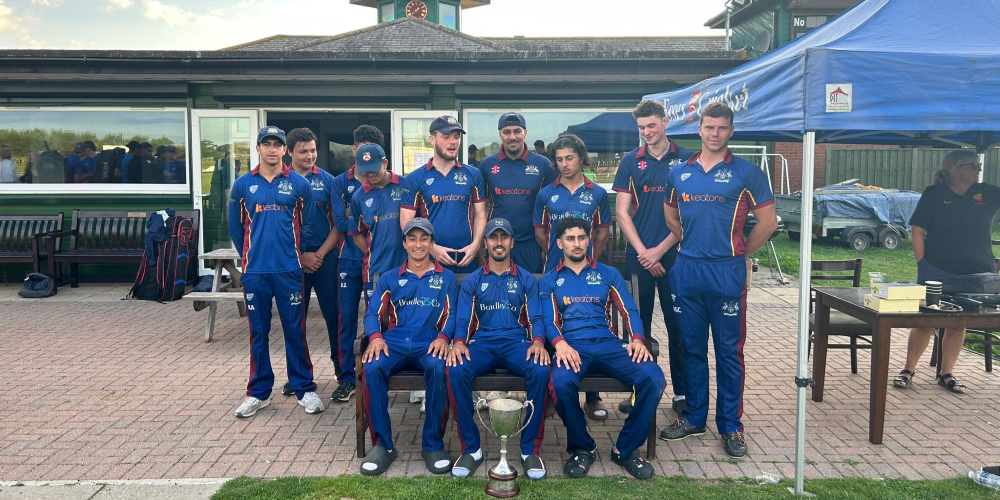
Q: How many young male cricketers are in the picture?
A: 12